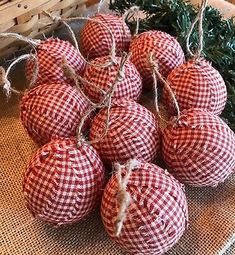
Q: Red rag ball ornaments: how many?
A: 10